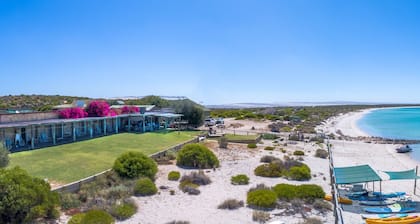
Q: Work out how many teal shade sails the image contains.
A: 2